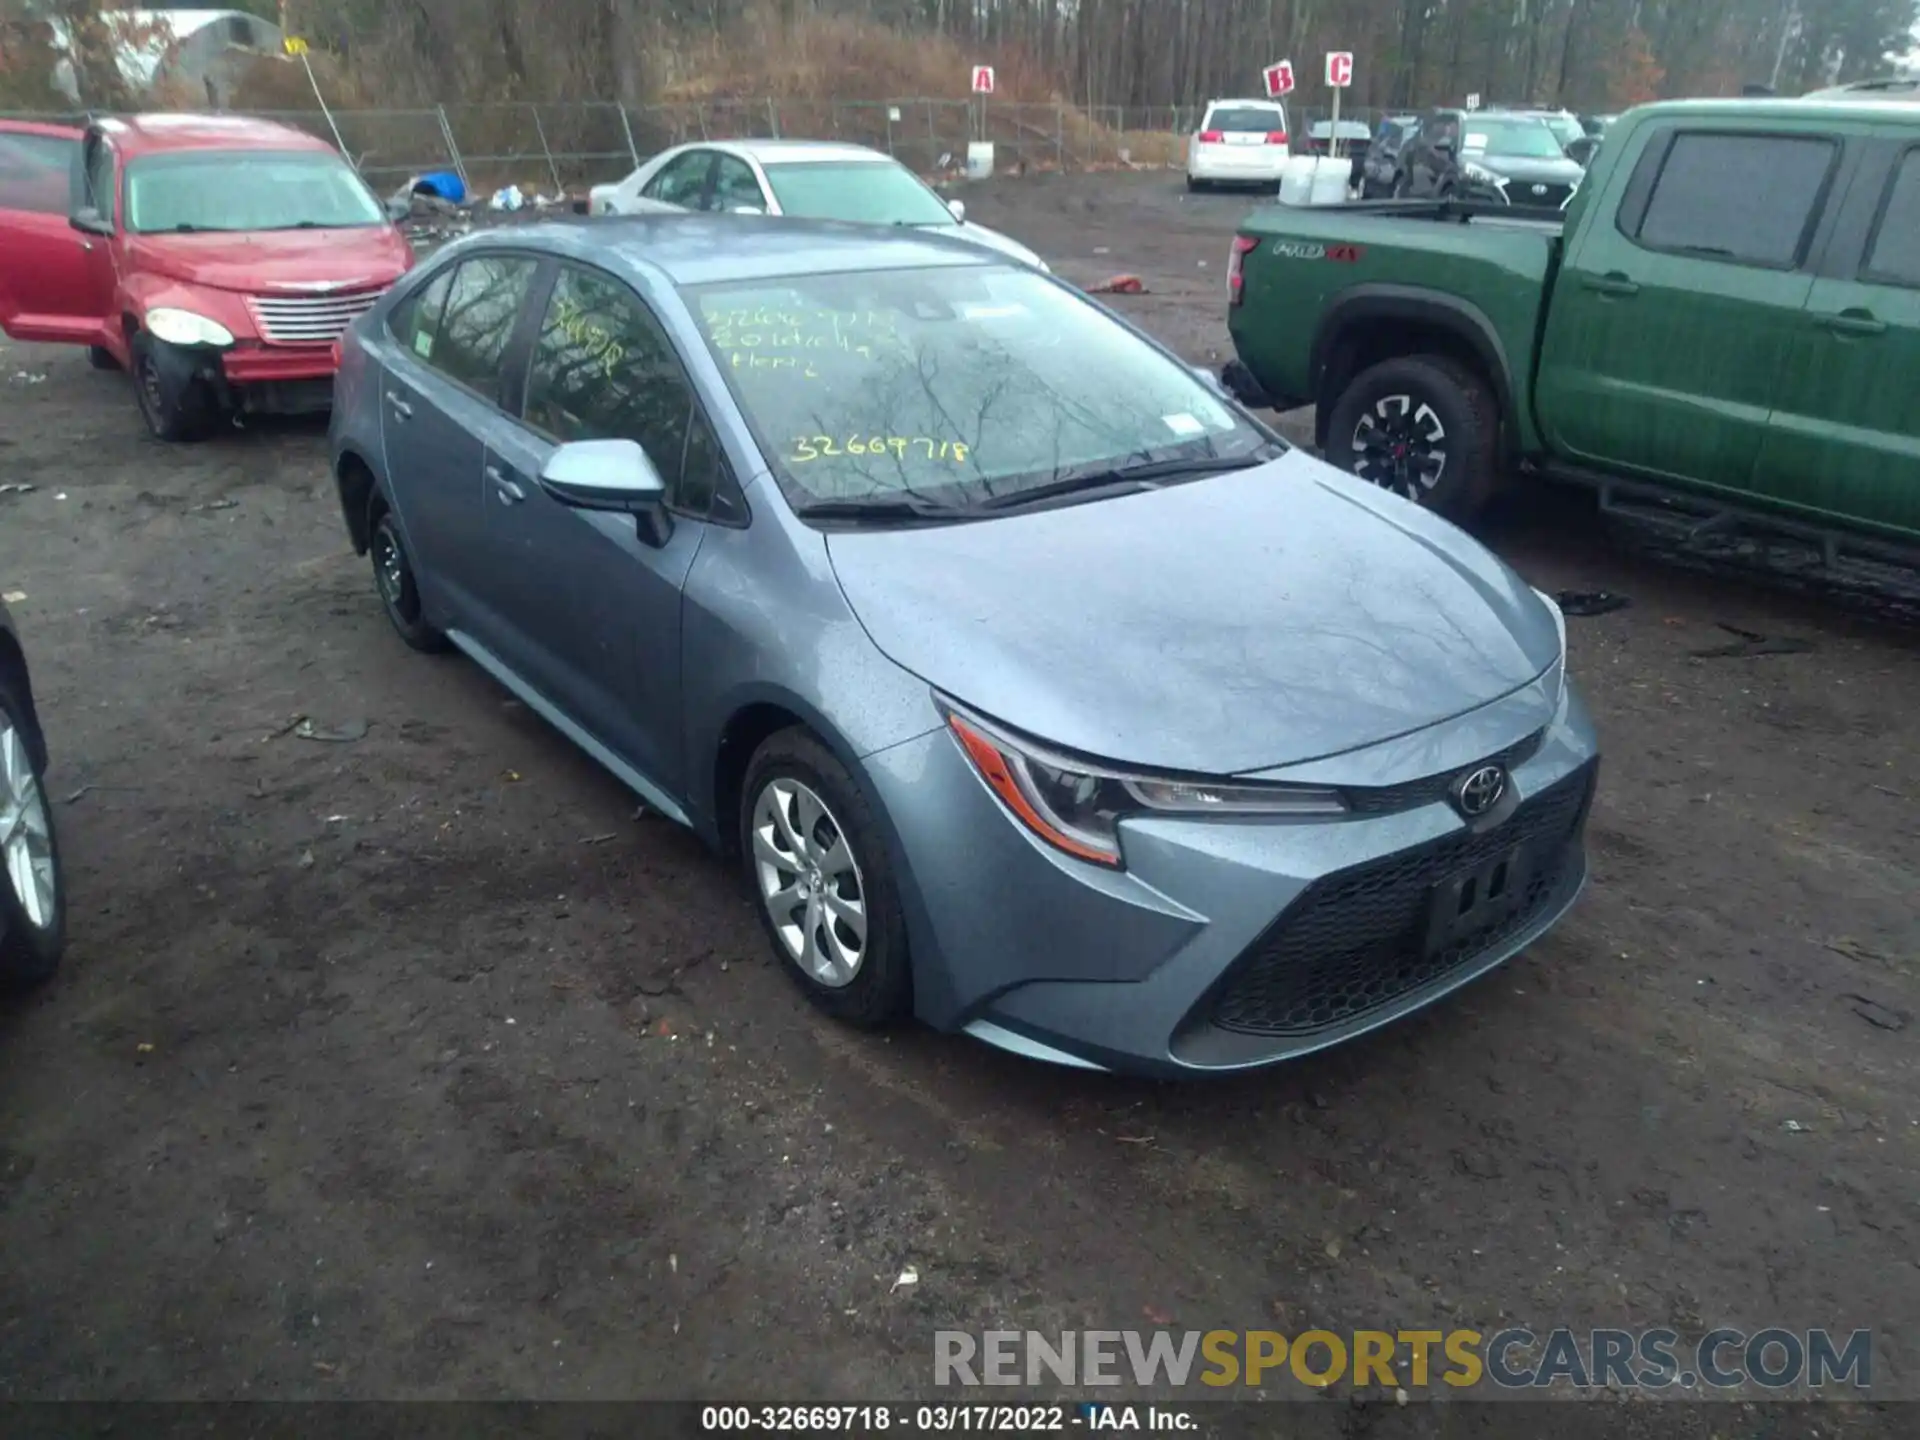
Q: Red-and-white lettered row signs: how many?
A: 3